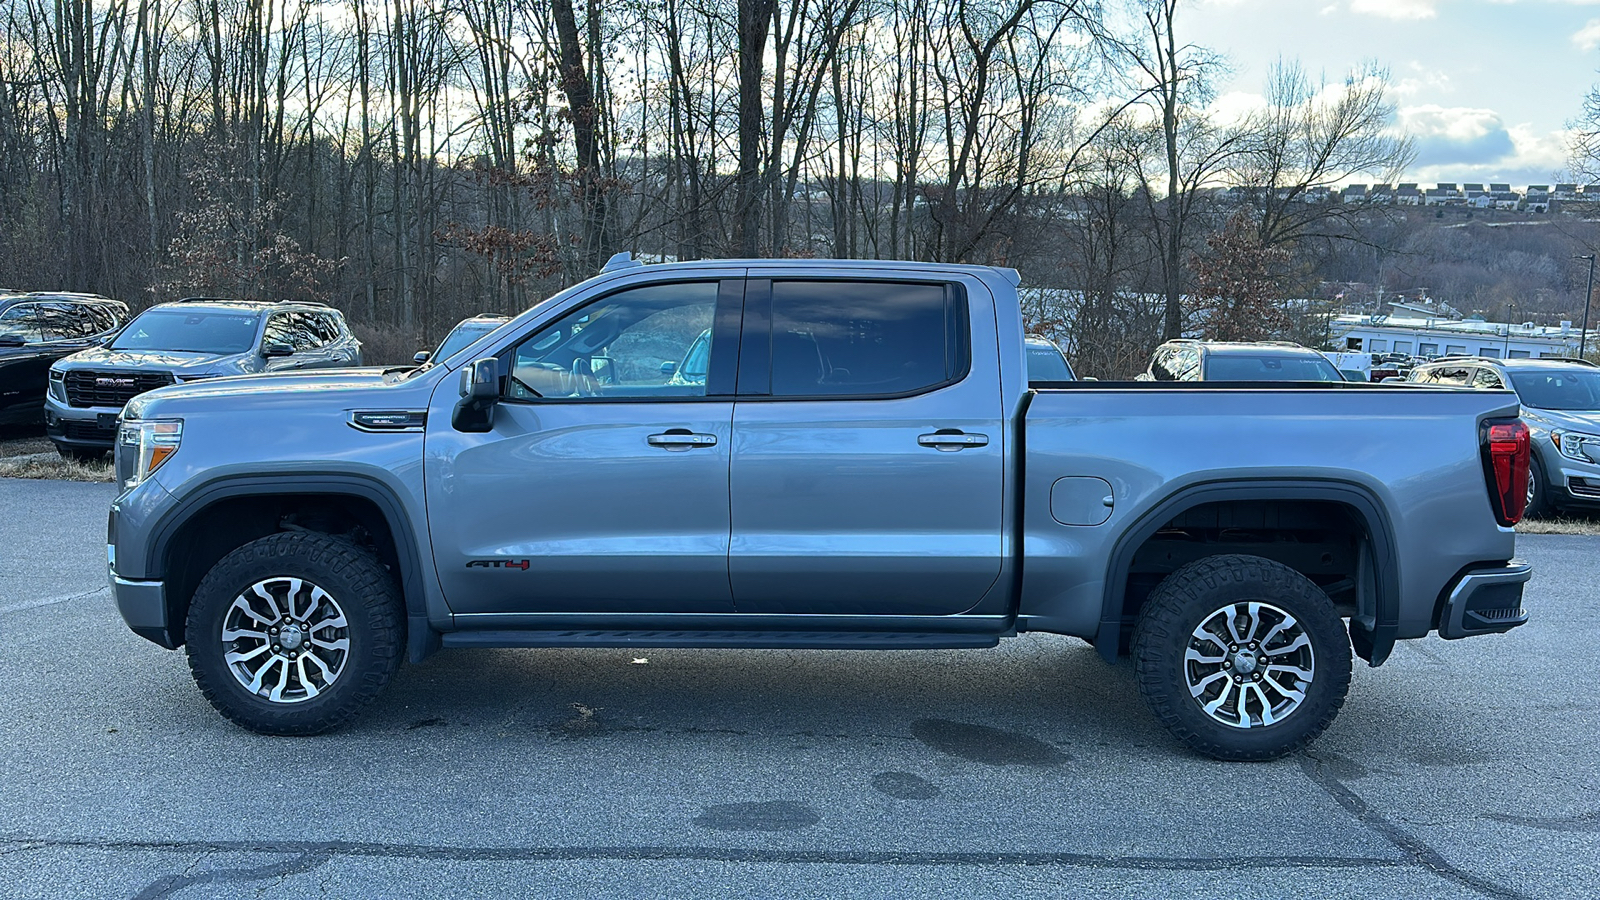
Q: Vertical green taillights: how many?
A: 0